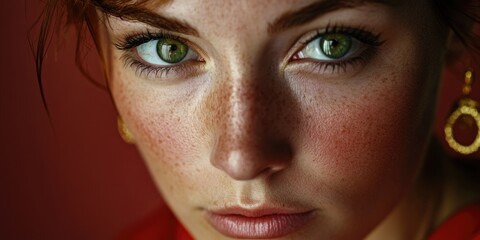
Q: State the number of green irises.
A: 2